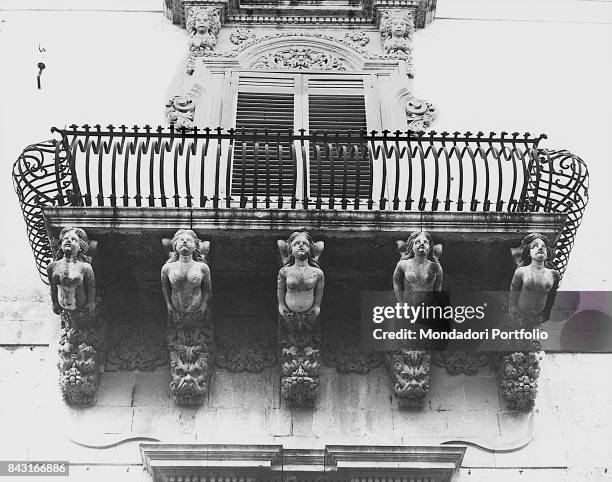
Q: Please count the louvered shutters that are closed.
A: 2